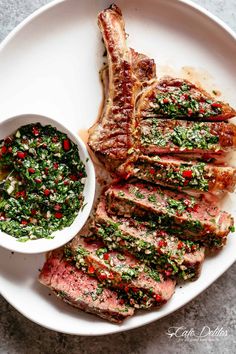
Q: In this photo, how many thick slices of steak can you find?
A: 7